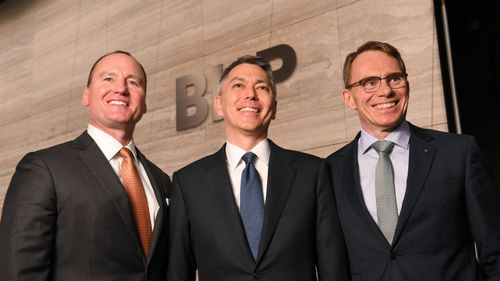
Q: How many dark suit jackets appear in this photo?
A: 3